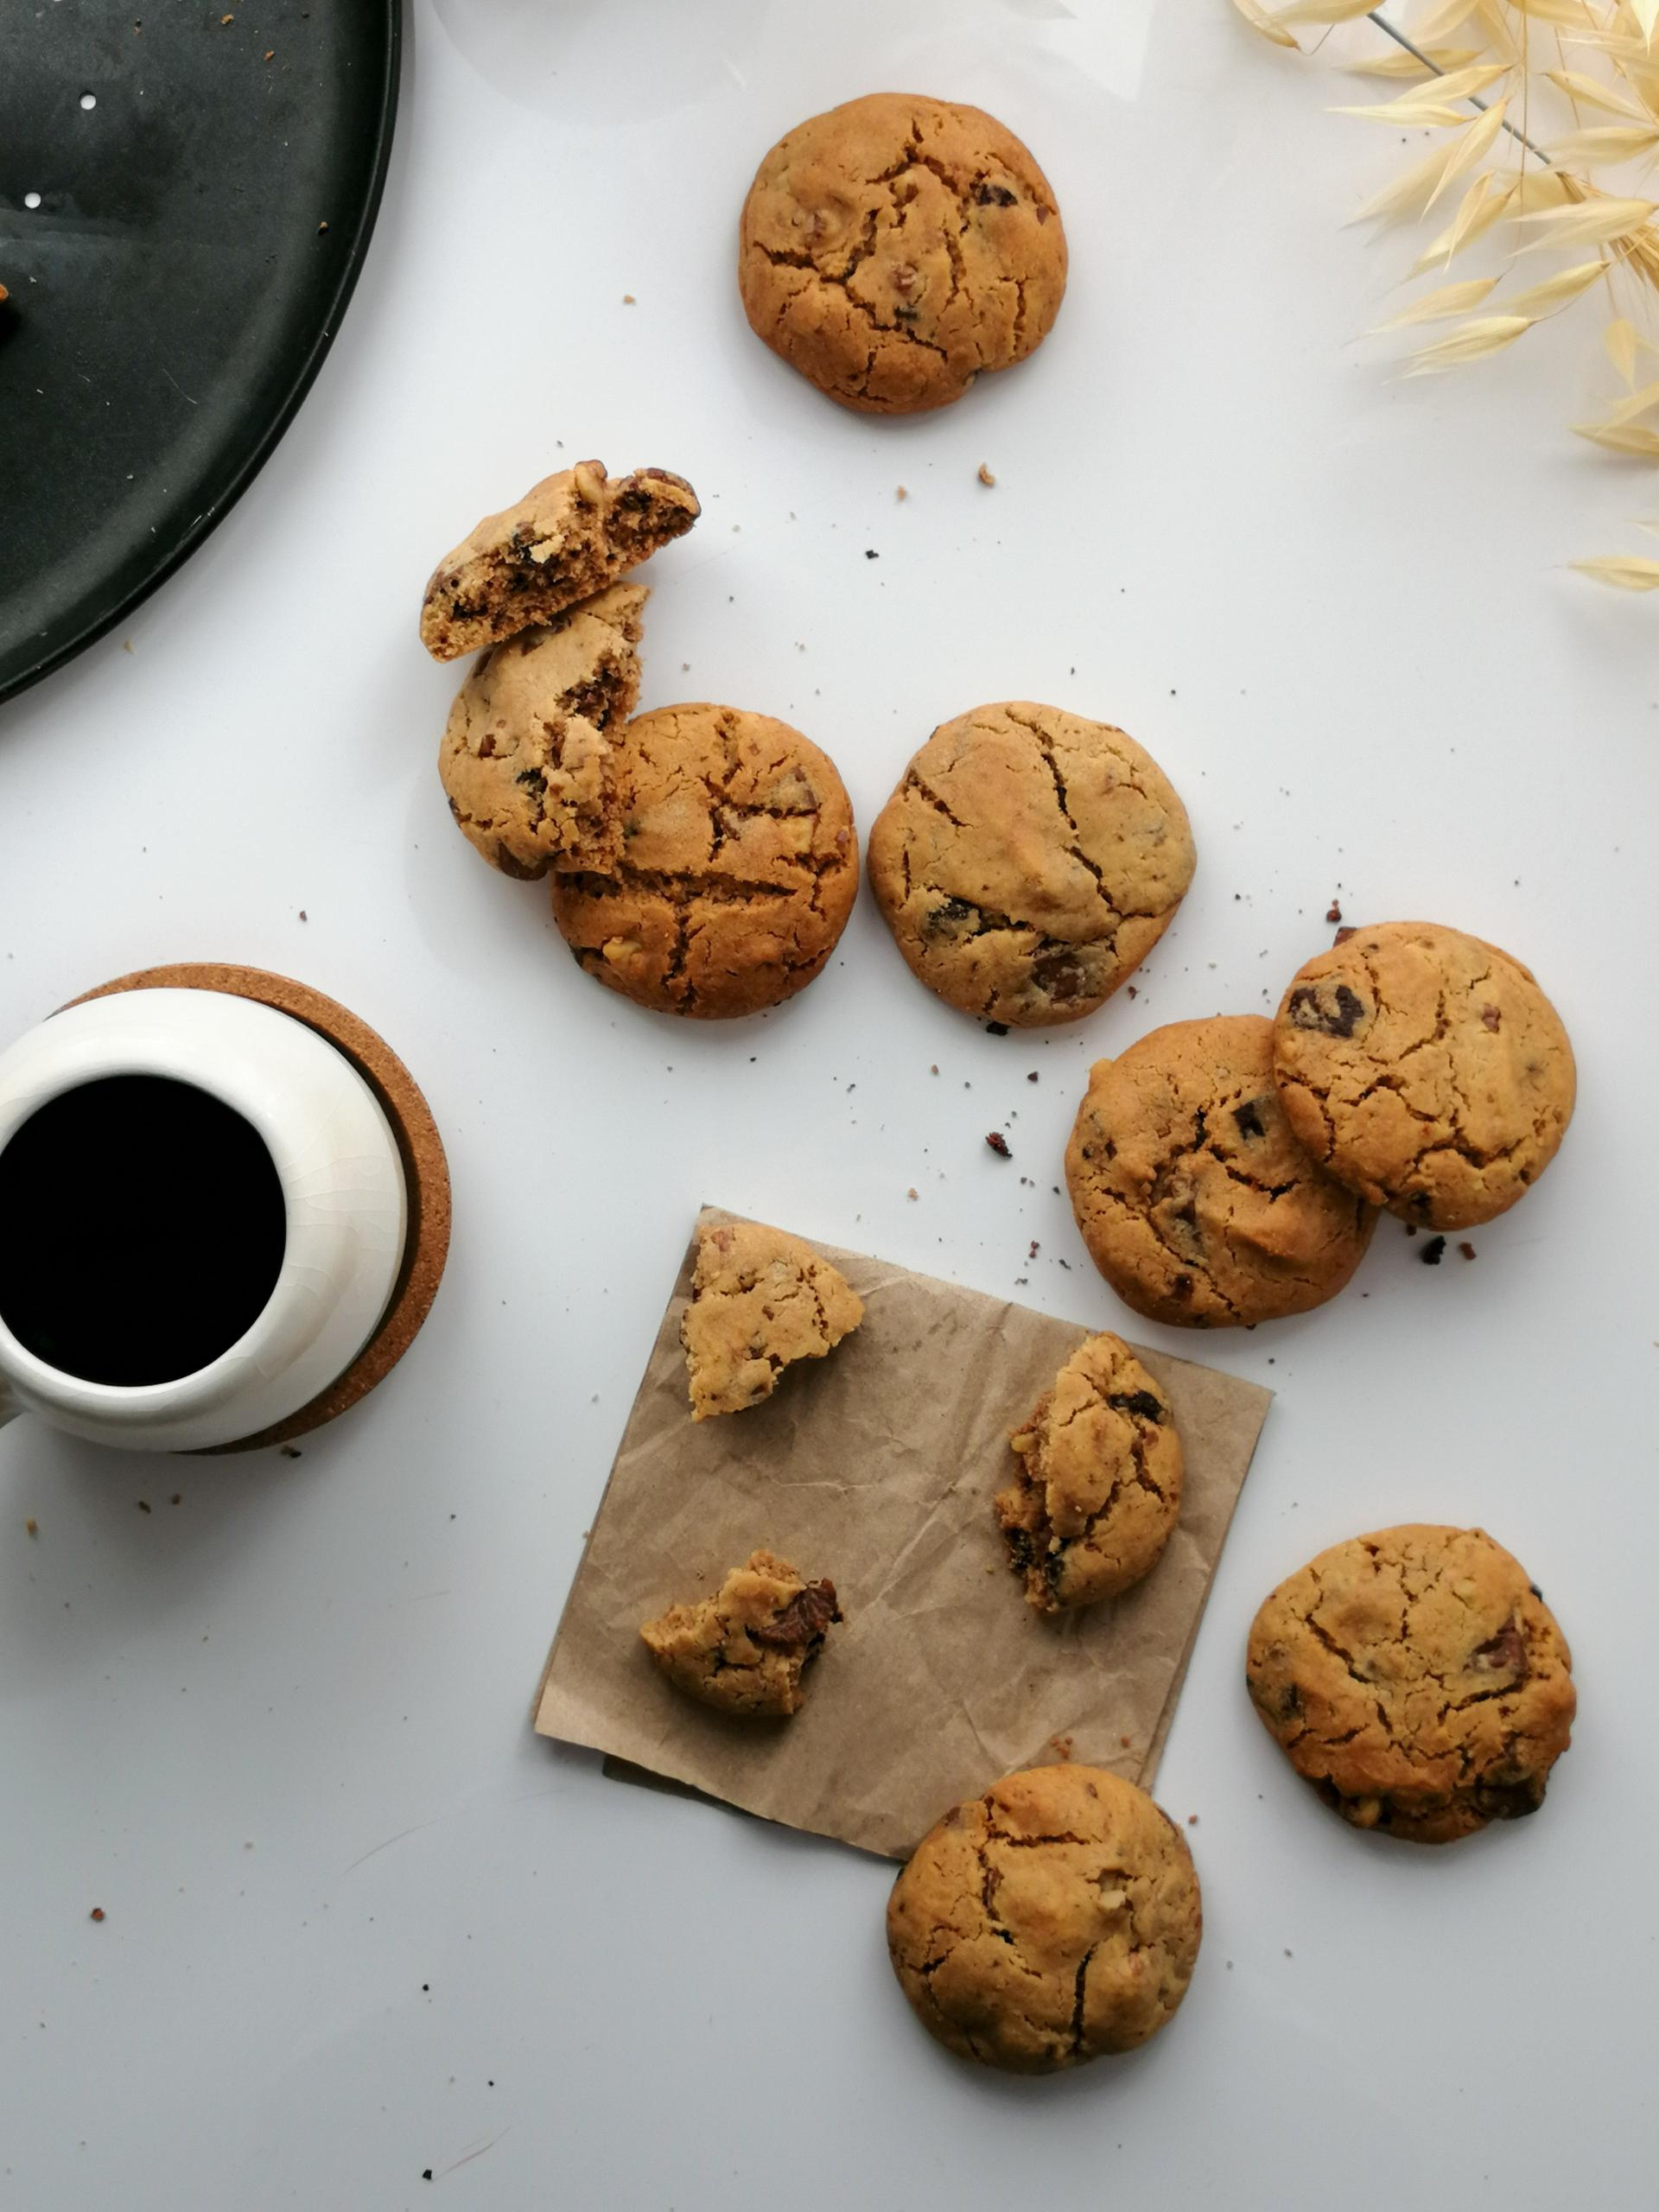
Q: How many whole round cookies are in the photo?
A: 7